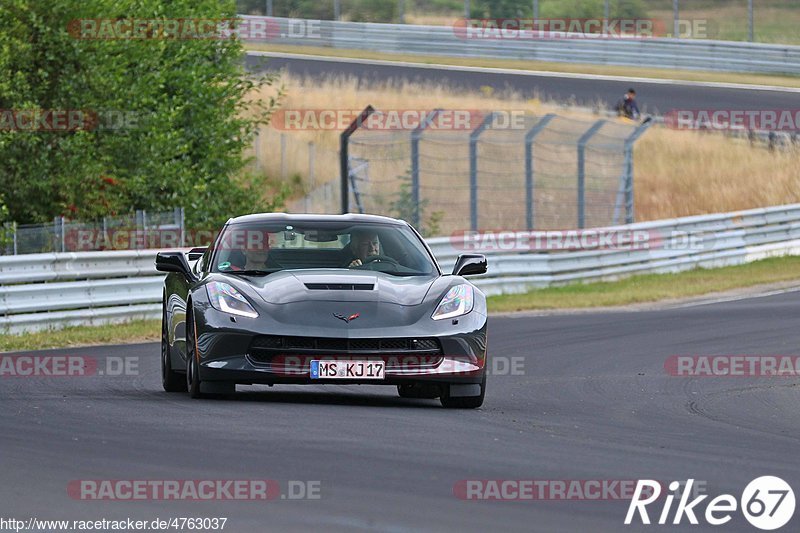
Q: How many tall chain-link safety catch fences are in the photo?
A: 1